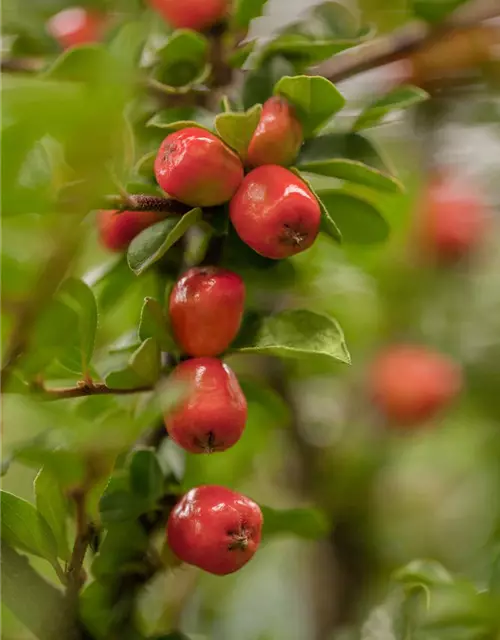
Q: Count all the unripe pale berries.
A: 0